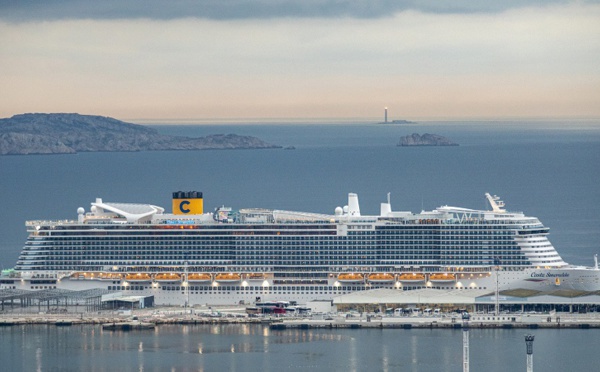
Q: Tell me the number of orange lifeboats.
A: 8